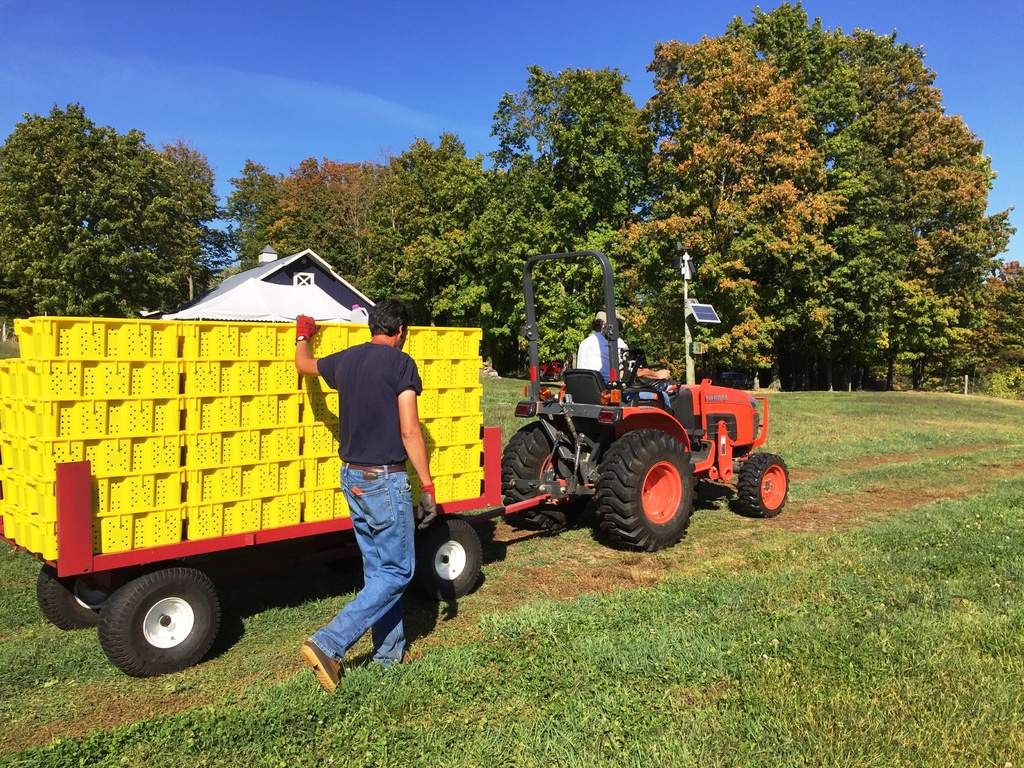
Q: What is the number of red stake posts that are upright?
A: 2